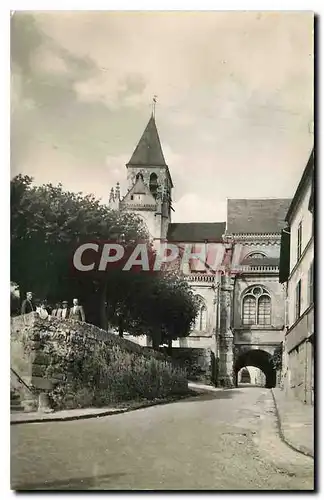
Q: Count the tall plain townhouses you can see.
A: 1